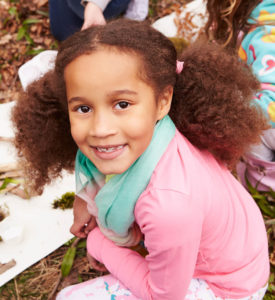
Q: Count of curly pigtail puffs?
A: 2